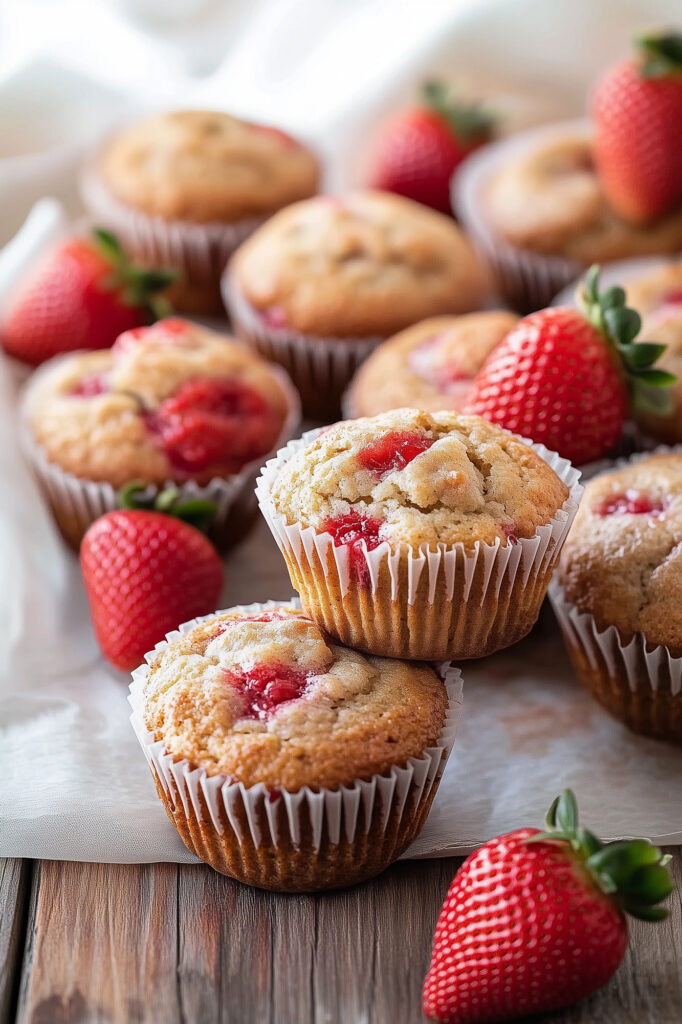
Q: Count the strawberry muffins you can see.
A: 9